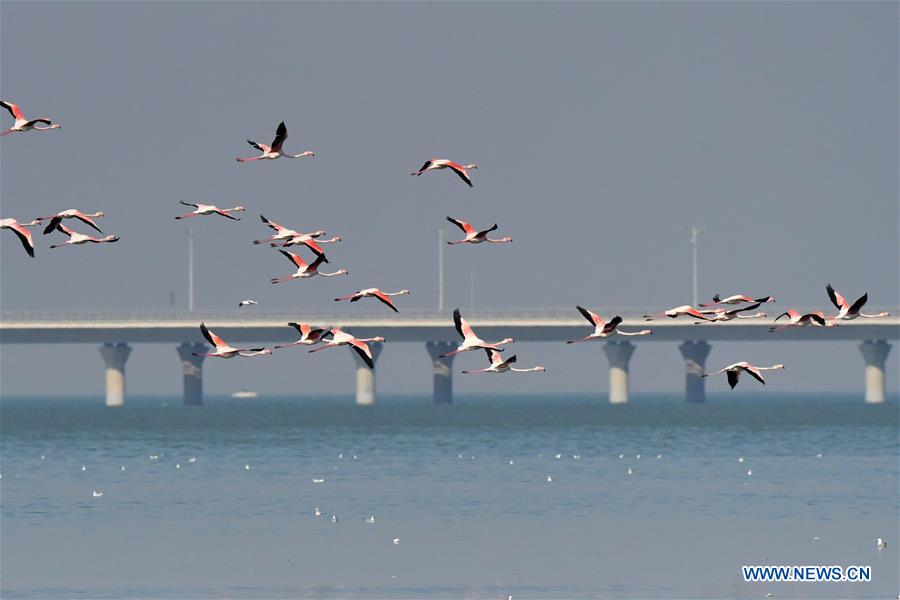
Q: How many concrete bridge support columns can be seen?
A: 7